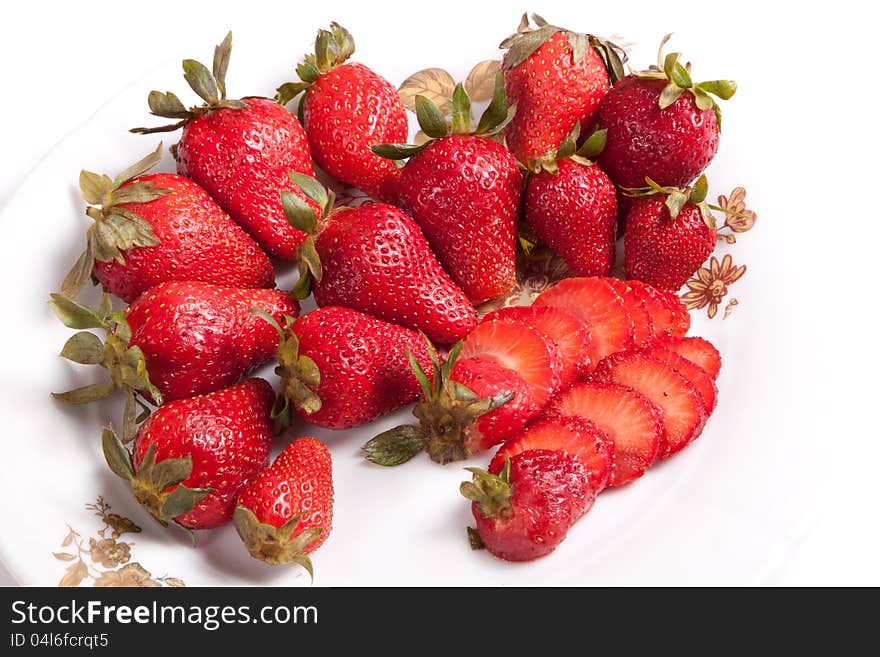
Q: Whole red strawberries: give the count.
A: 13